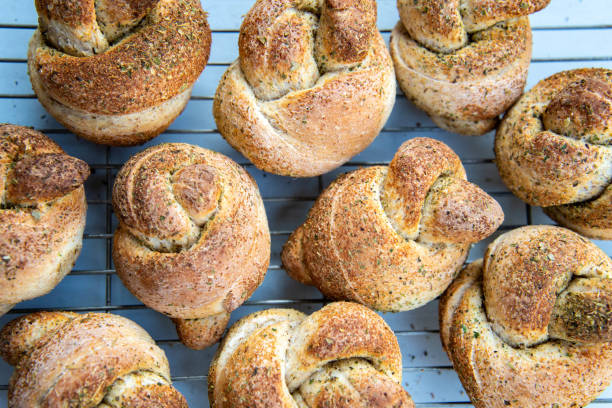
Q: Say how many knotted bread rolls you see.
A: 10